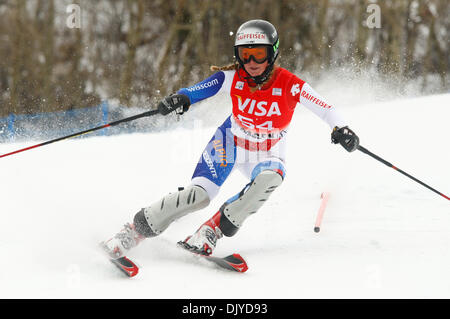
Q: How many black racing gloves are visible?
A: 2